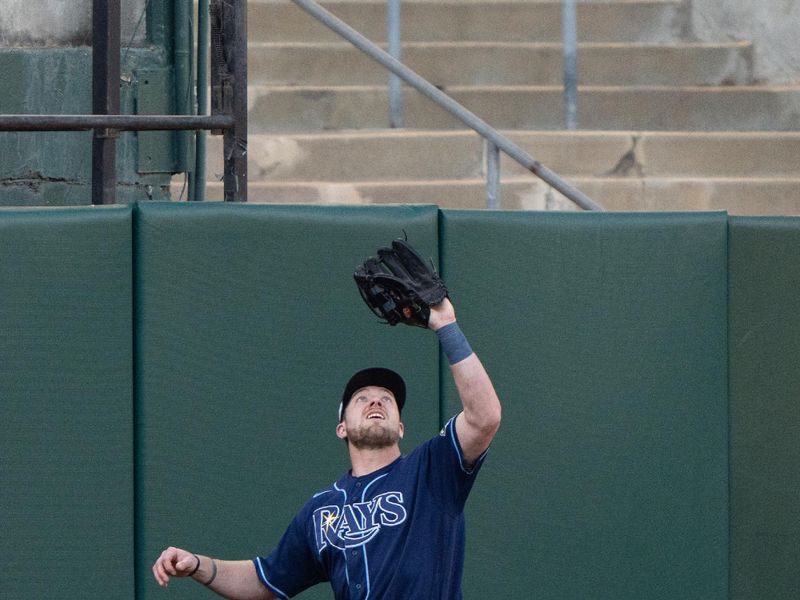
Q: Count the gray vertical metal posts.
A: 3